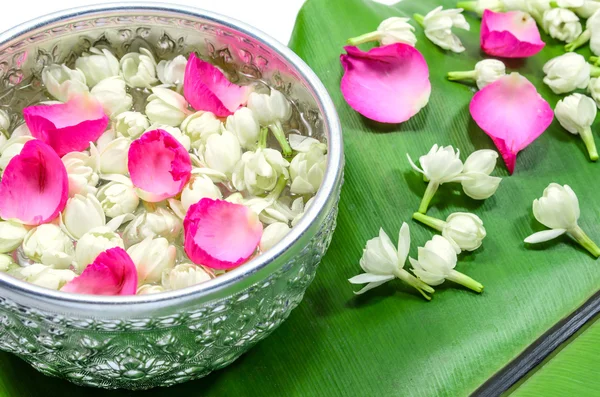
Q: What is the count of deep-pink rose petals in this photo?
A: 9